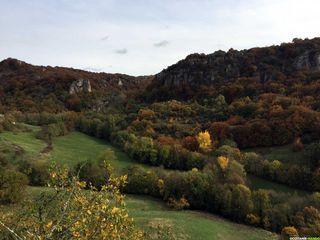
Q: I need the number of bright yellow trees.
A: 2